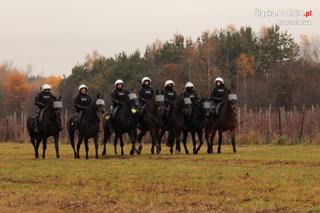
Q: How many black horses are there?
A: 7